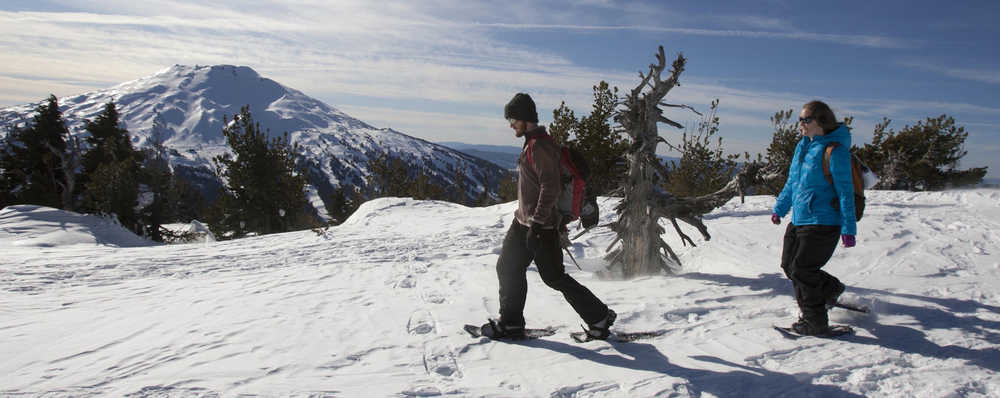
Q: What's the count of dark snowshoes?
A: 4